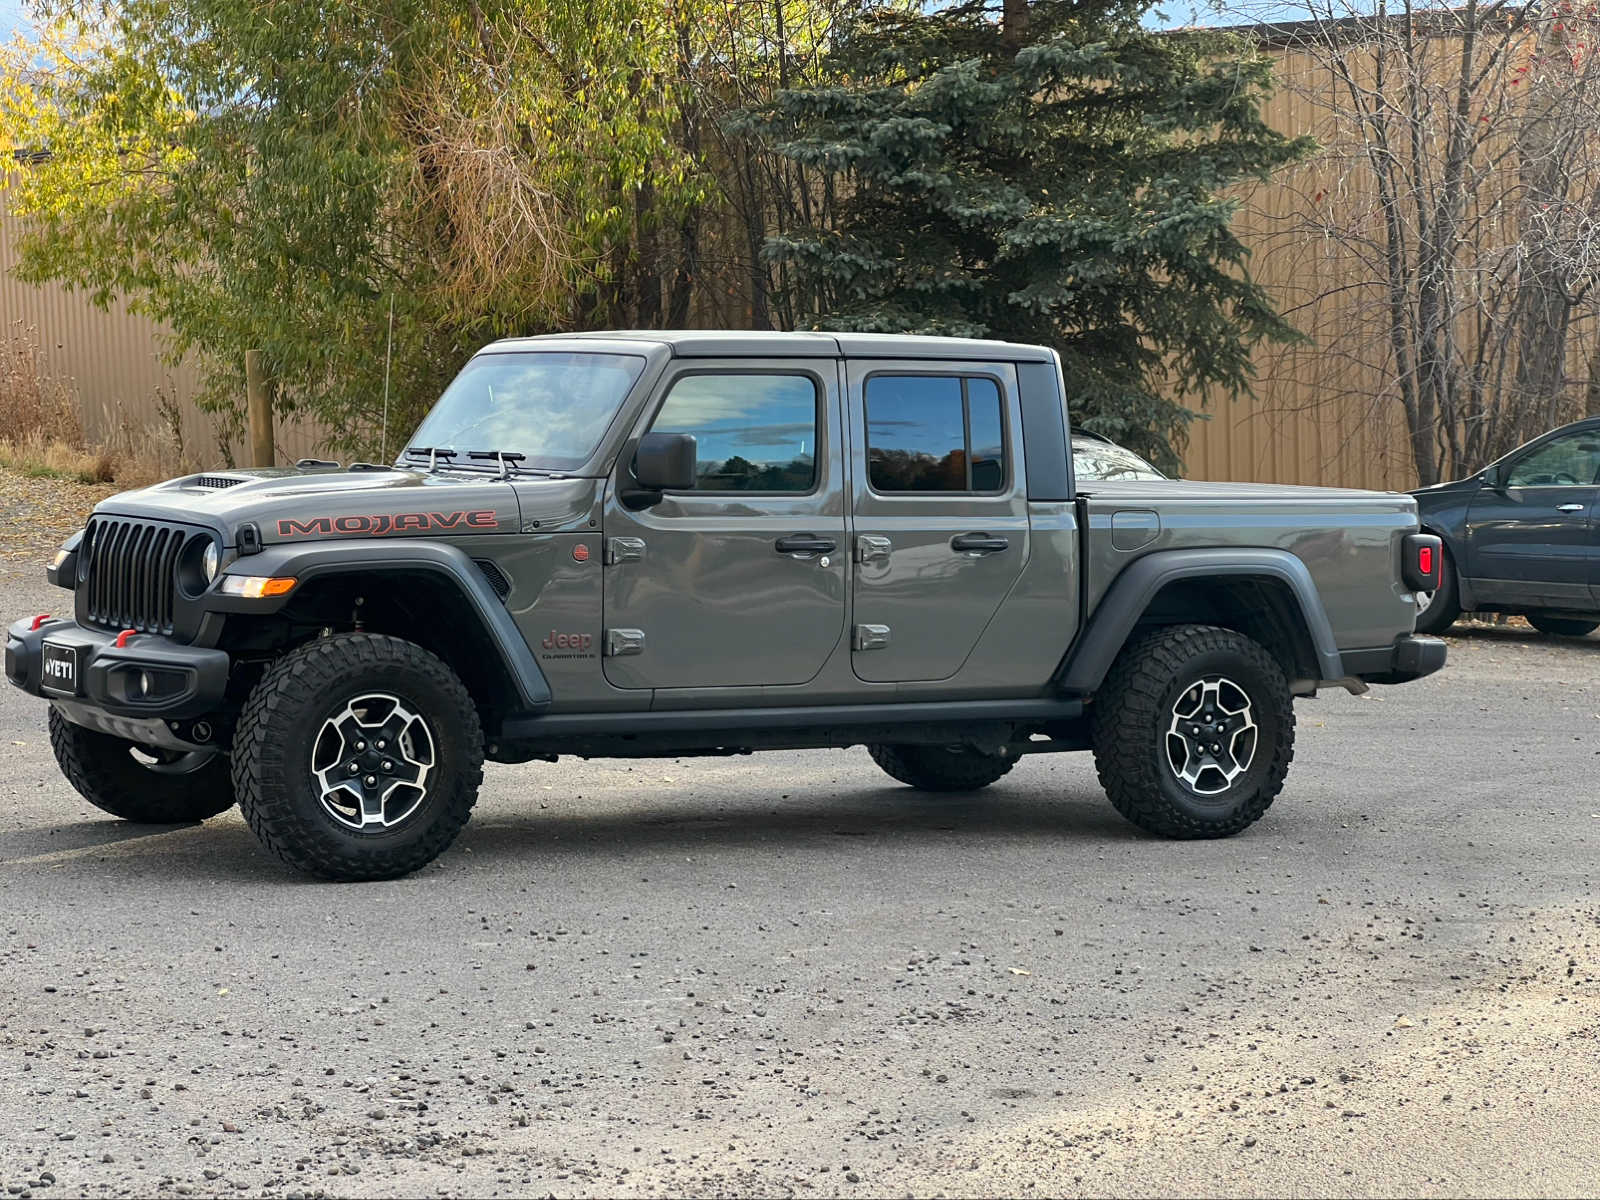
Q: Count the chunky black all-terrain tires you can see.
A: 4